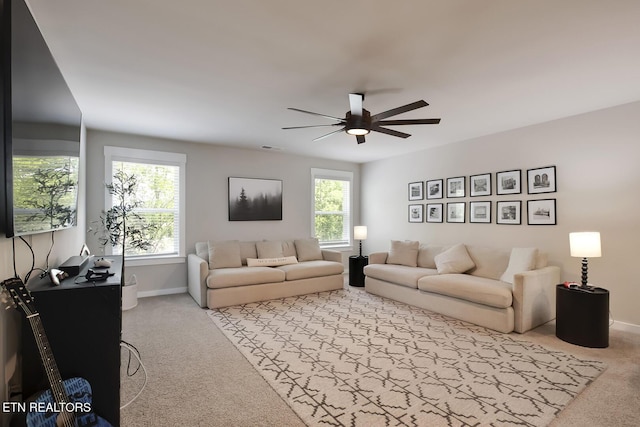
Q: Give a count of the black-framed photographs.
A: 12